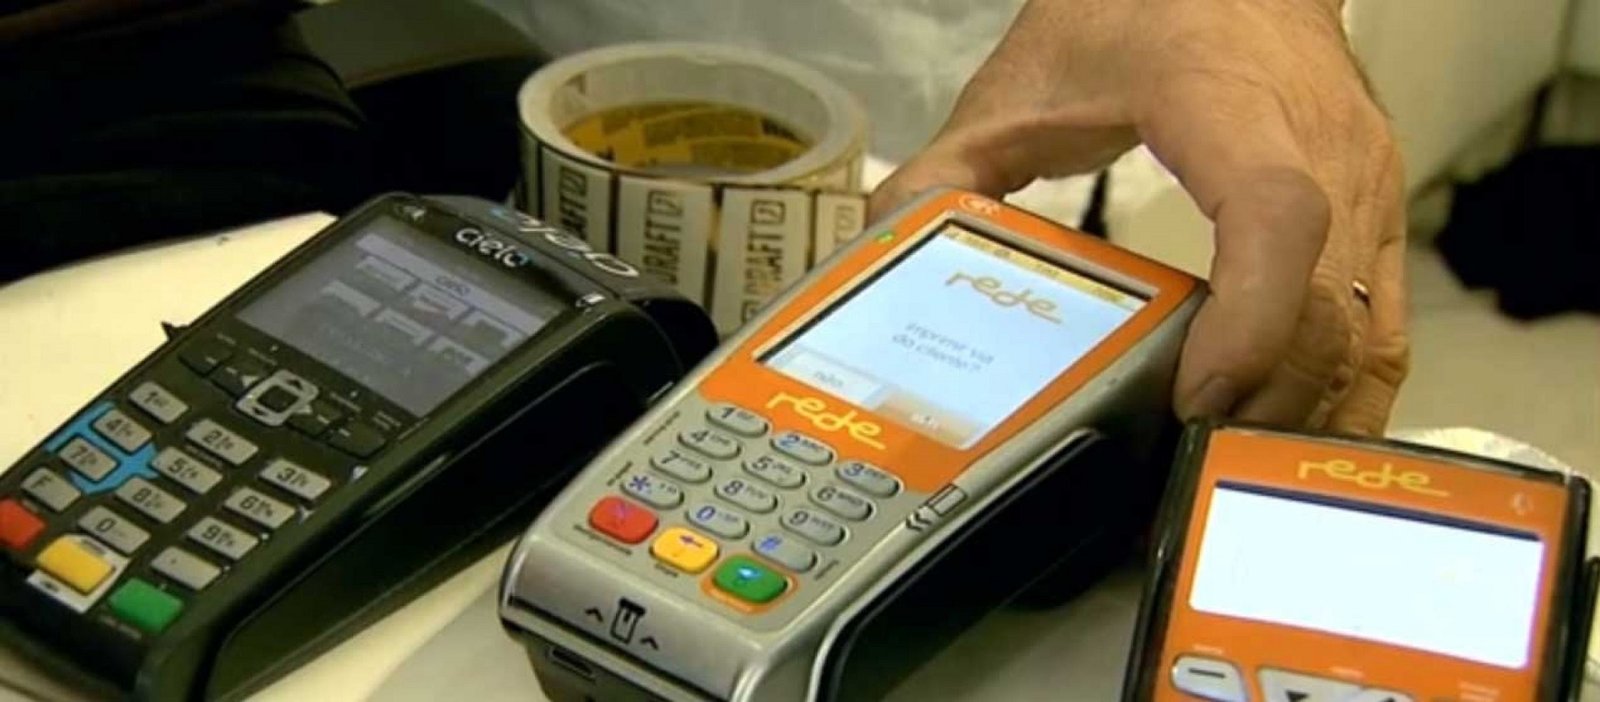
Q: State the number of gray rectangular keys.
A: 12